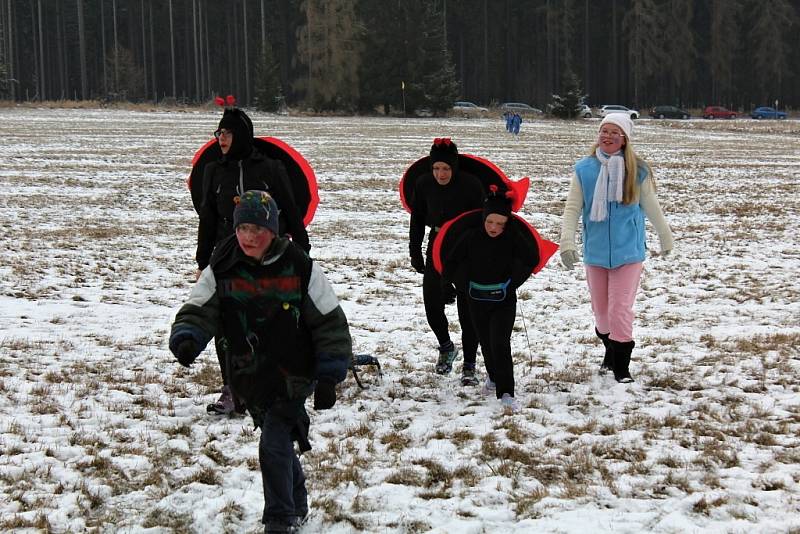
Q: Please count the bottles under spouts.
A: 0